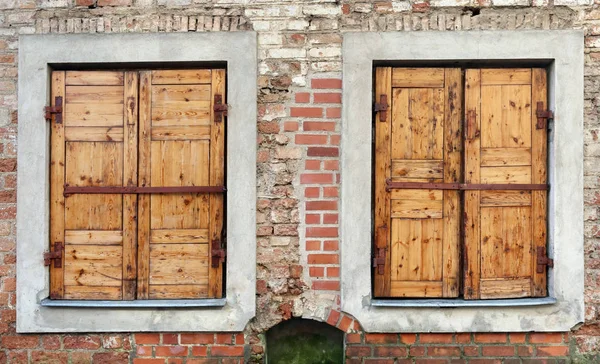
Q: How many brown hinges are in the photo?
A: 8